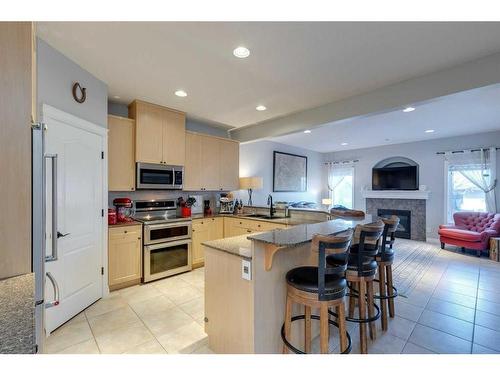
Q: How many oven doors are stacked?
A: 2